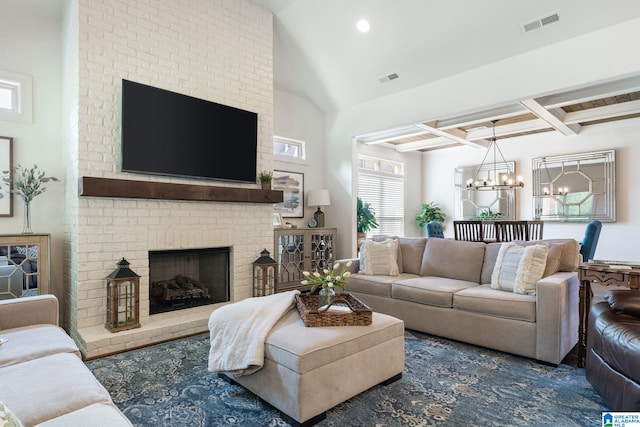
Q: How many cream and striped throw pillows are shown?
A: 2